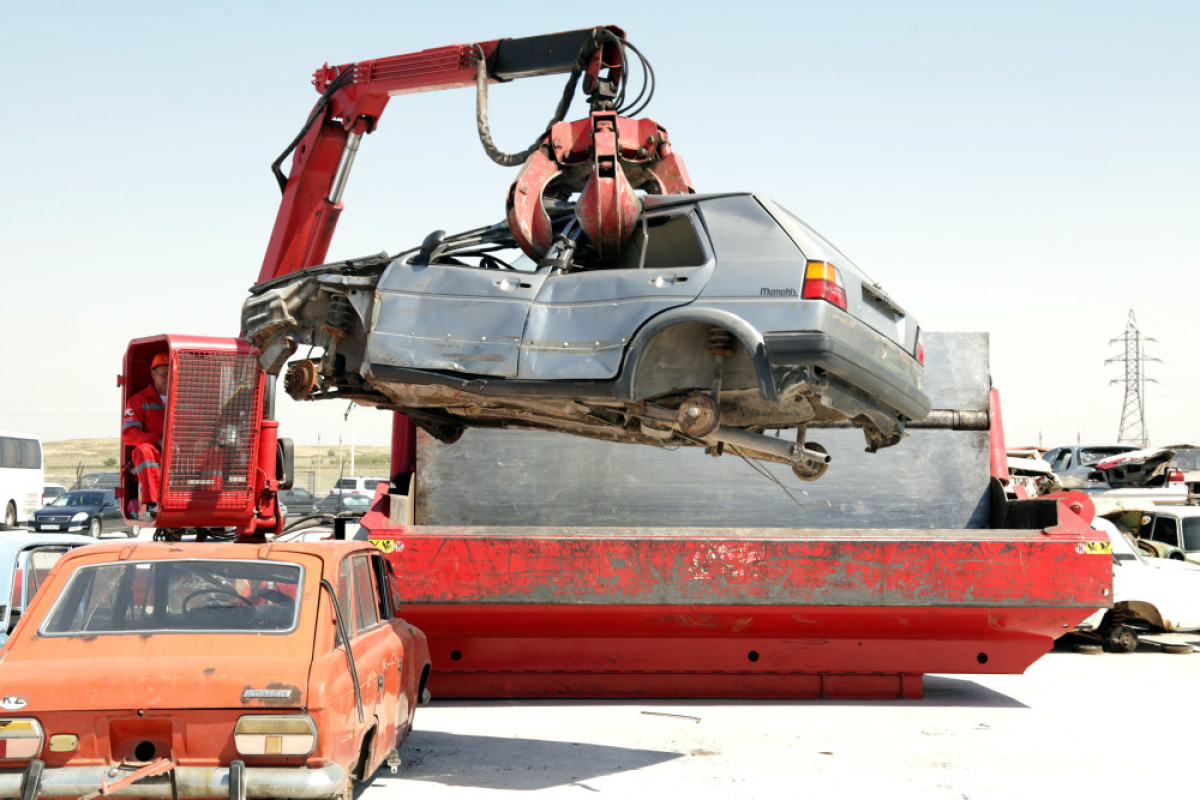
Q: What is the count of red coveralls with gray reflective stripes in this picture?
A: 1